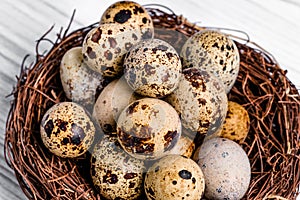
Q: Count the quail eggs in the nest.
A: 14